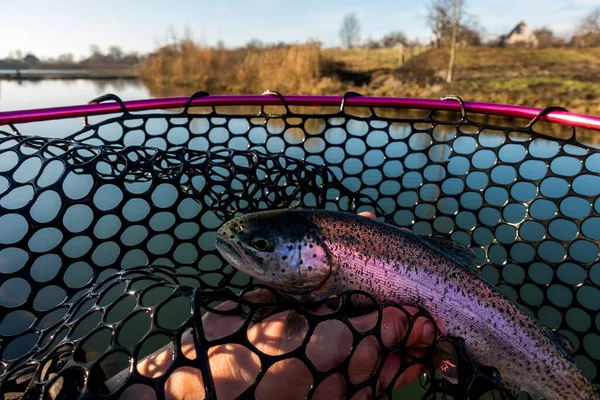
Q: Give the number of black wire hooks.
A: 6